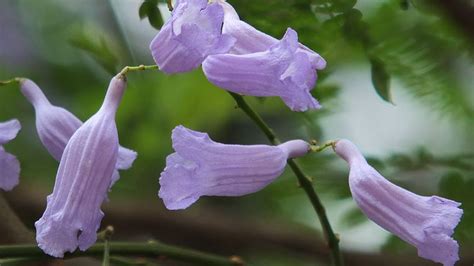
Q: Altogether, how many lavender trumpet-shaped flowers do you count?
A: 8